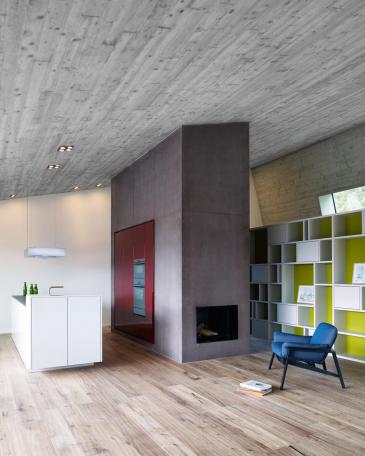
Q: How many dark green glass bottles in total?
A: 3